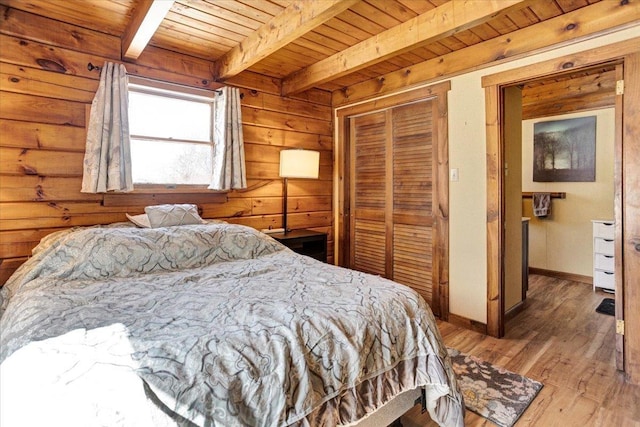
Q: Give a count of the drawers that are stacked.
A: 4